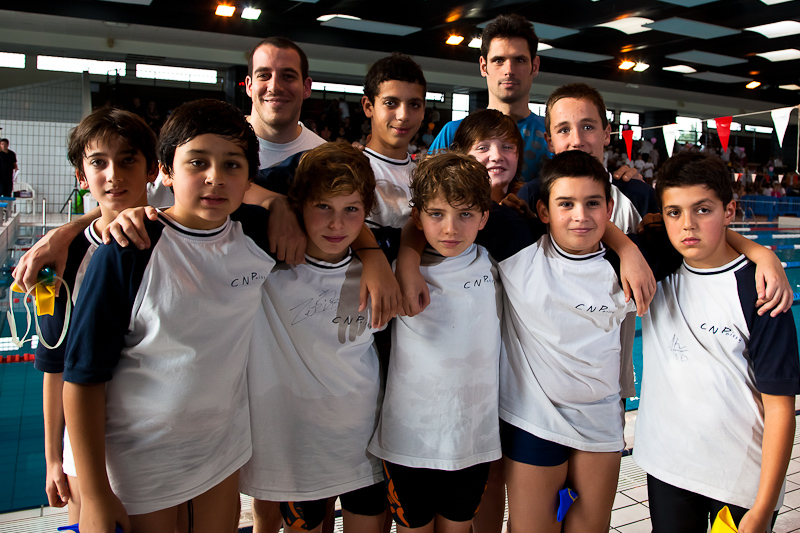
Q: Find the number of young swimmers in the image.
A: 9